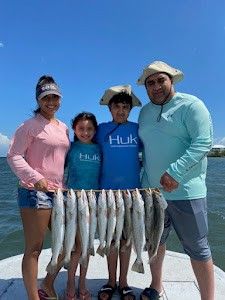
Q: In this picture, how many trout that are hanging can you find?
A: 11